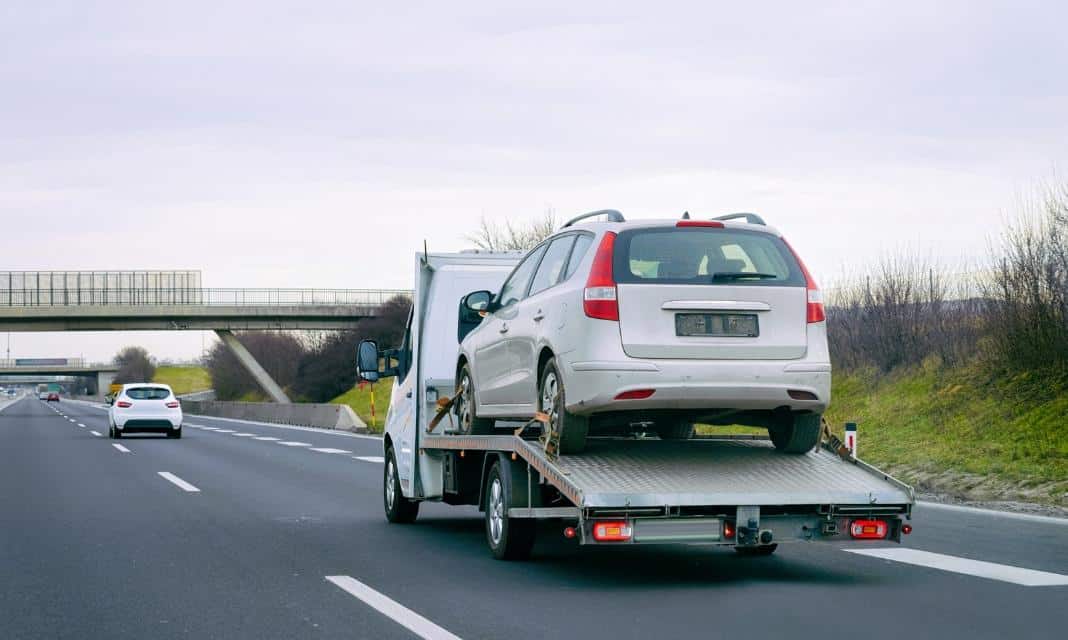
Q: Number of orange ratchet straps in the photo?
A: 3